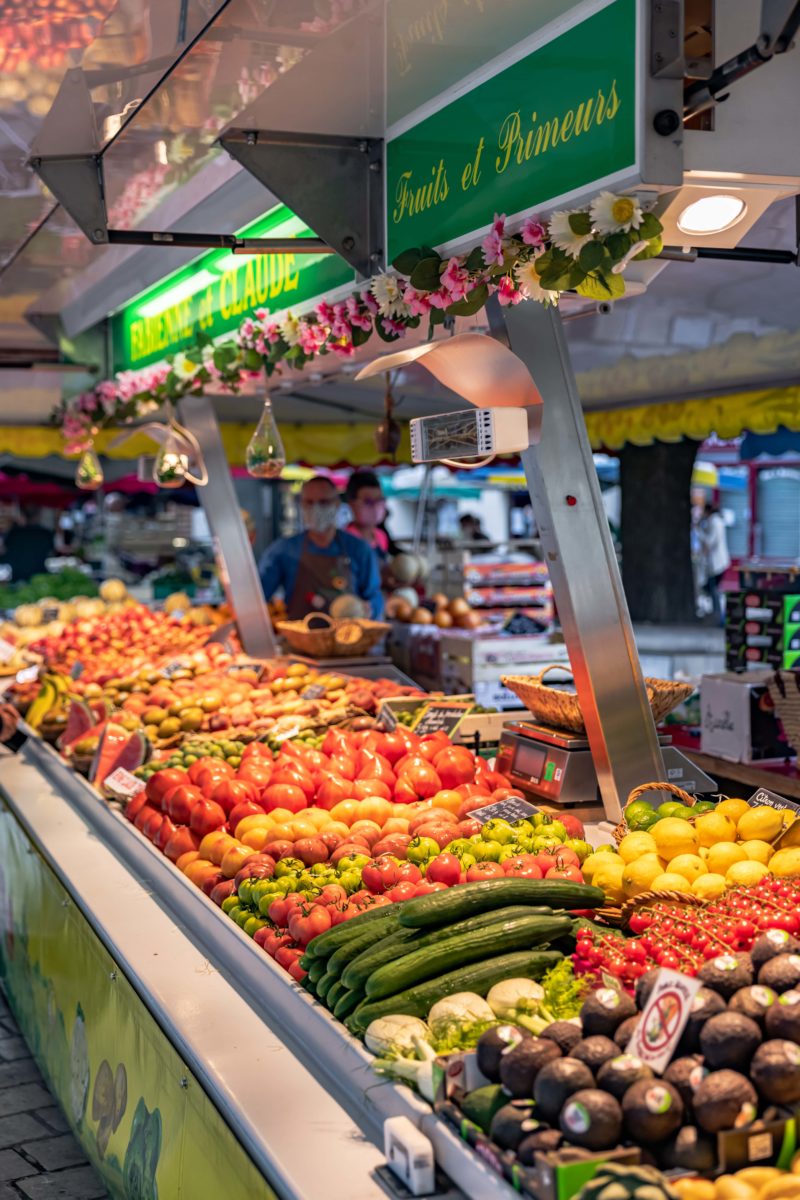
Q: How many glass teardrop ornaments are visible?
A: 3